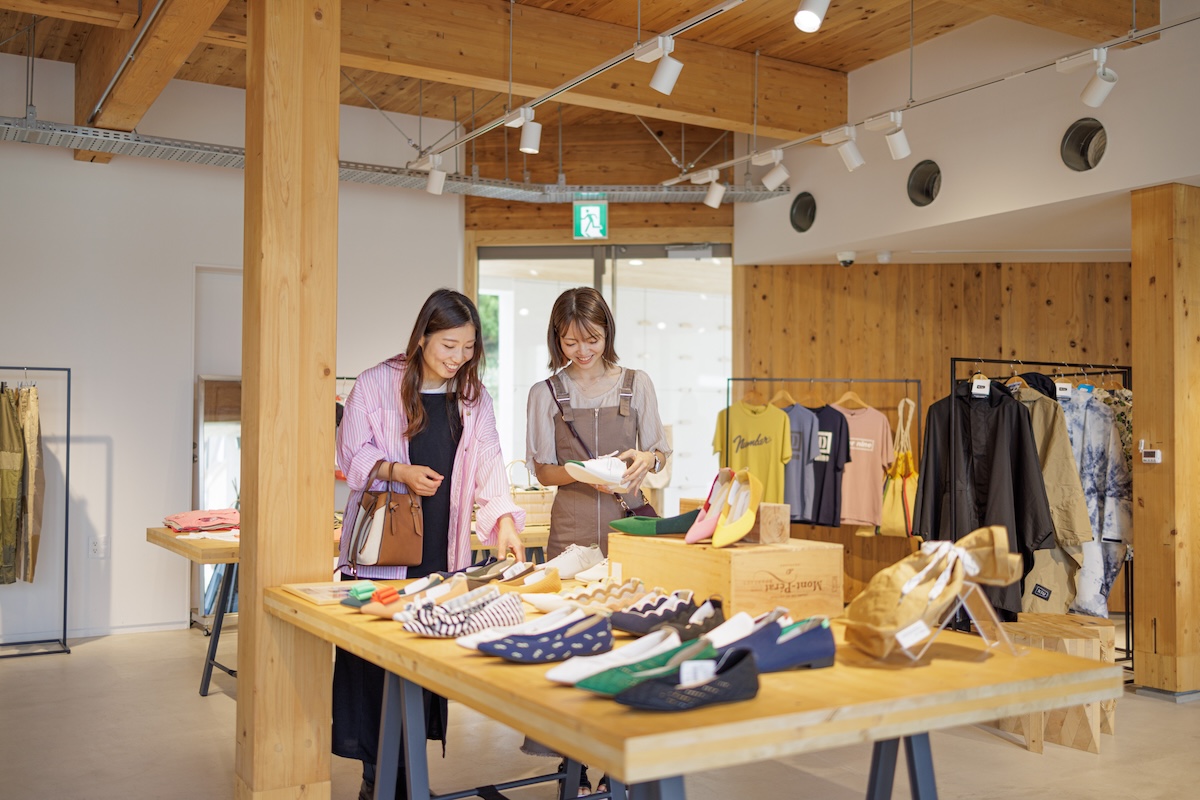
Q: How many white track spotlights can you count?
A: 9